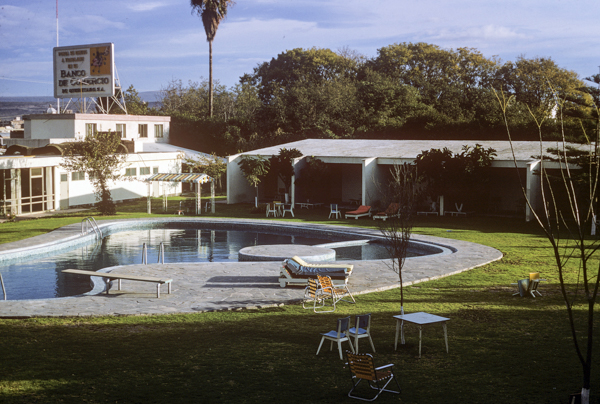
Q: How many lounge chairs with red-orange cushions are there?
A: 2